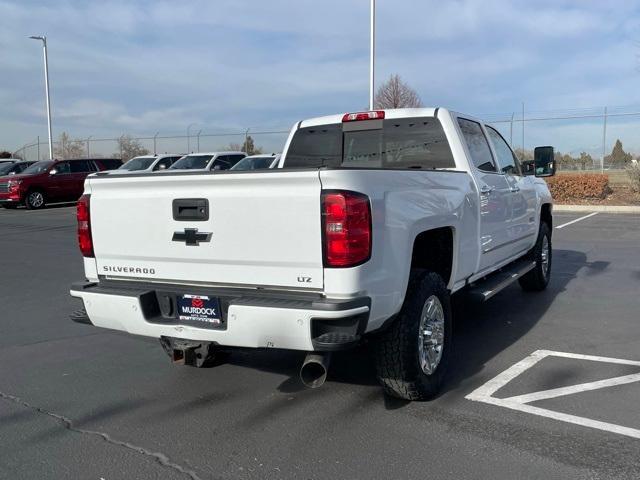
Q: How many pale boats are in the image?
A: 0